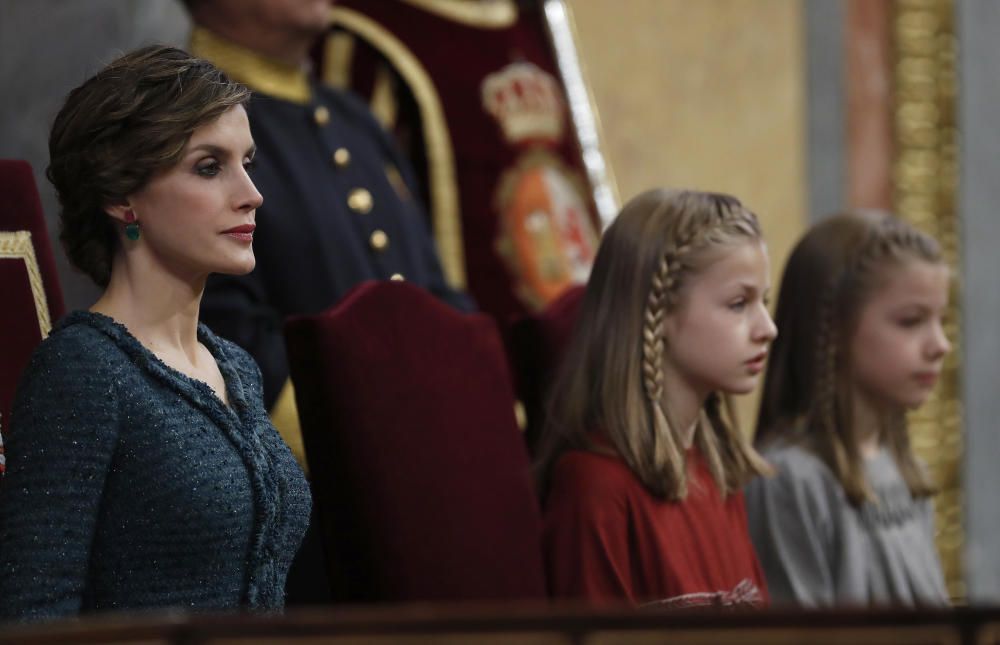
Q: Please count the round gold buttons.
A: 5